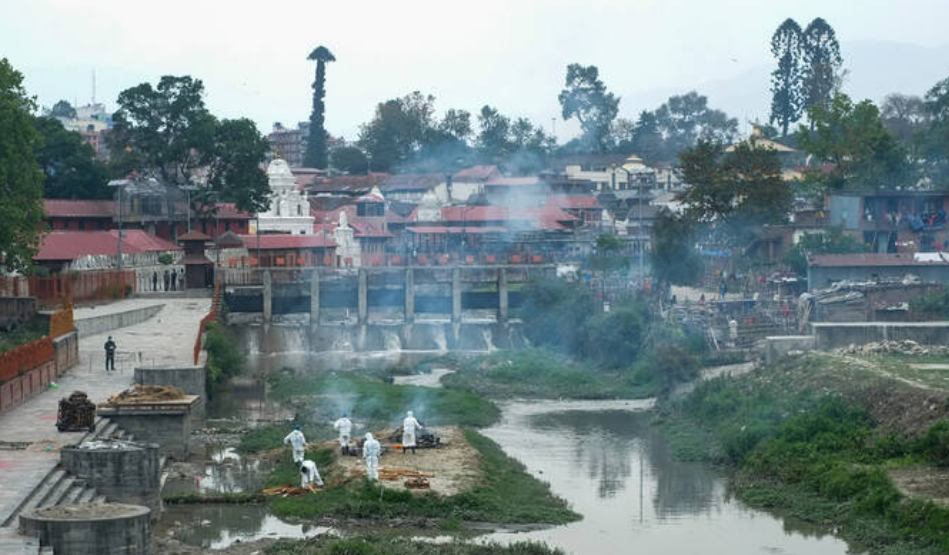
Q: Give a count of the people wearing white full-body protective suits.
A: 5